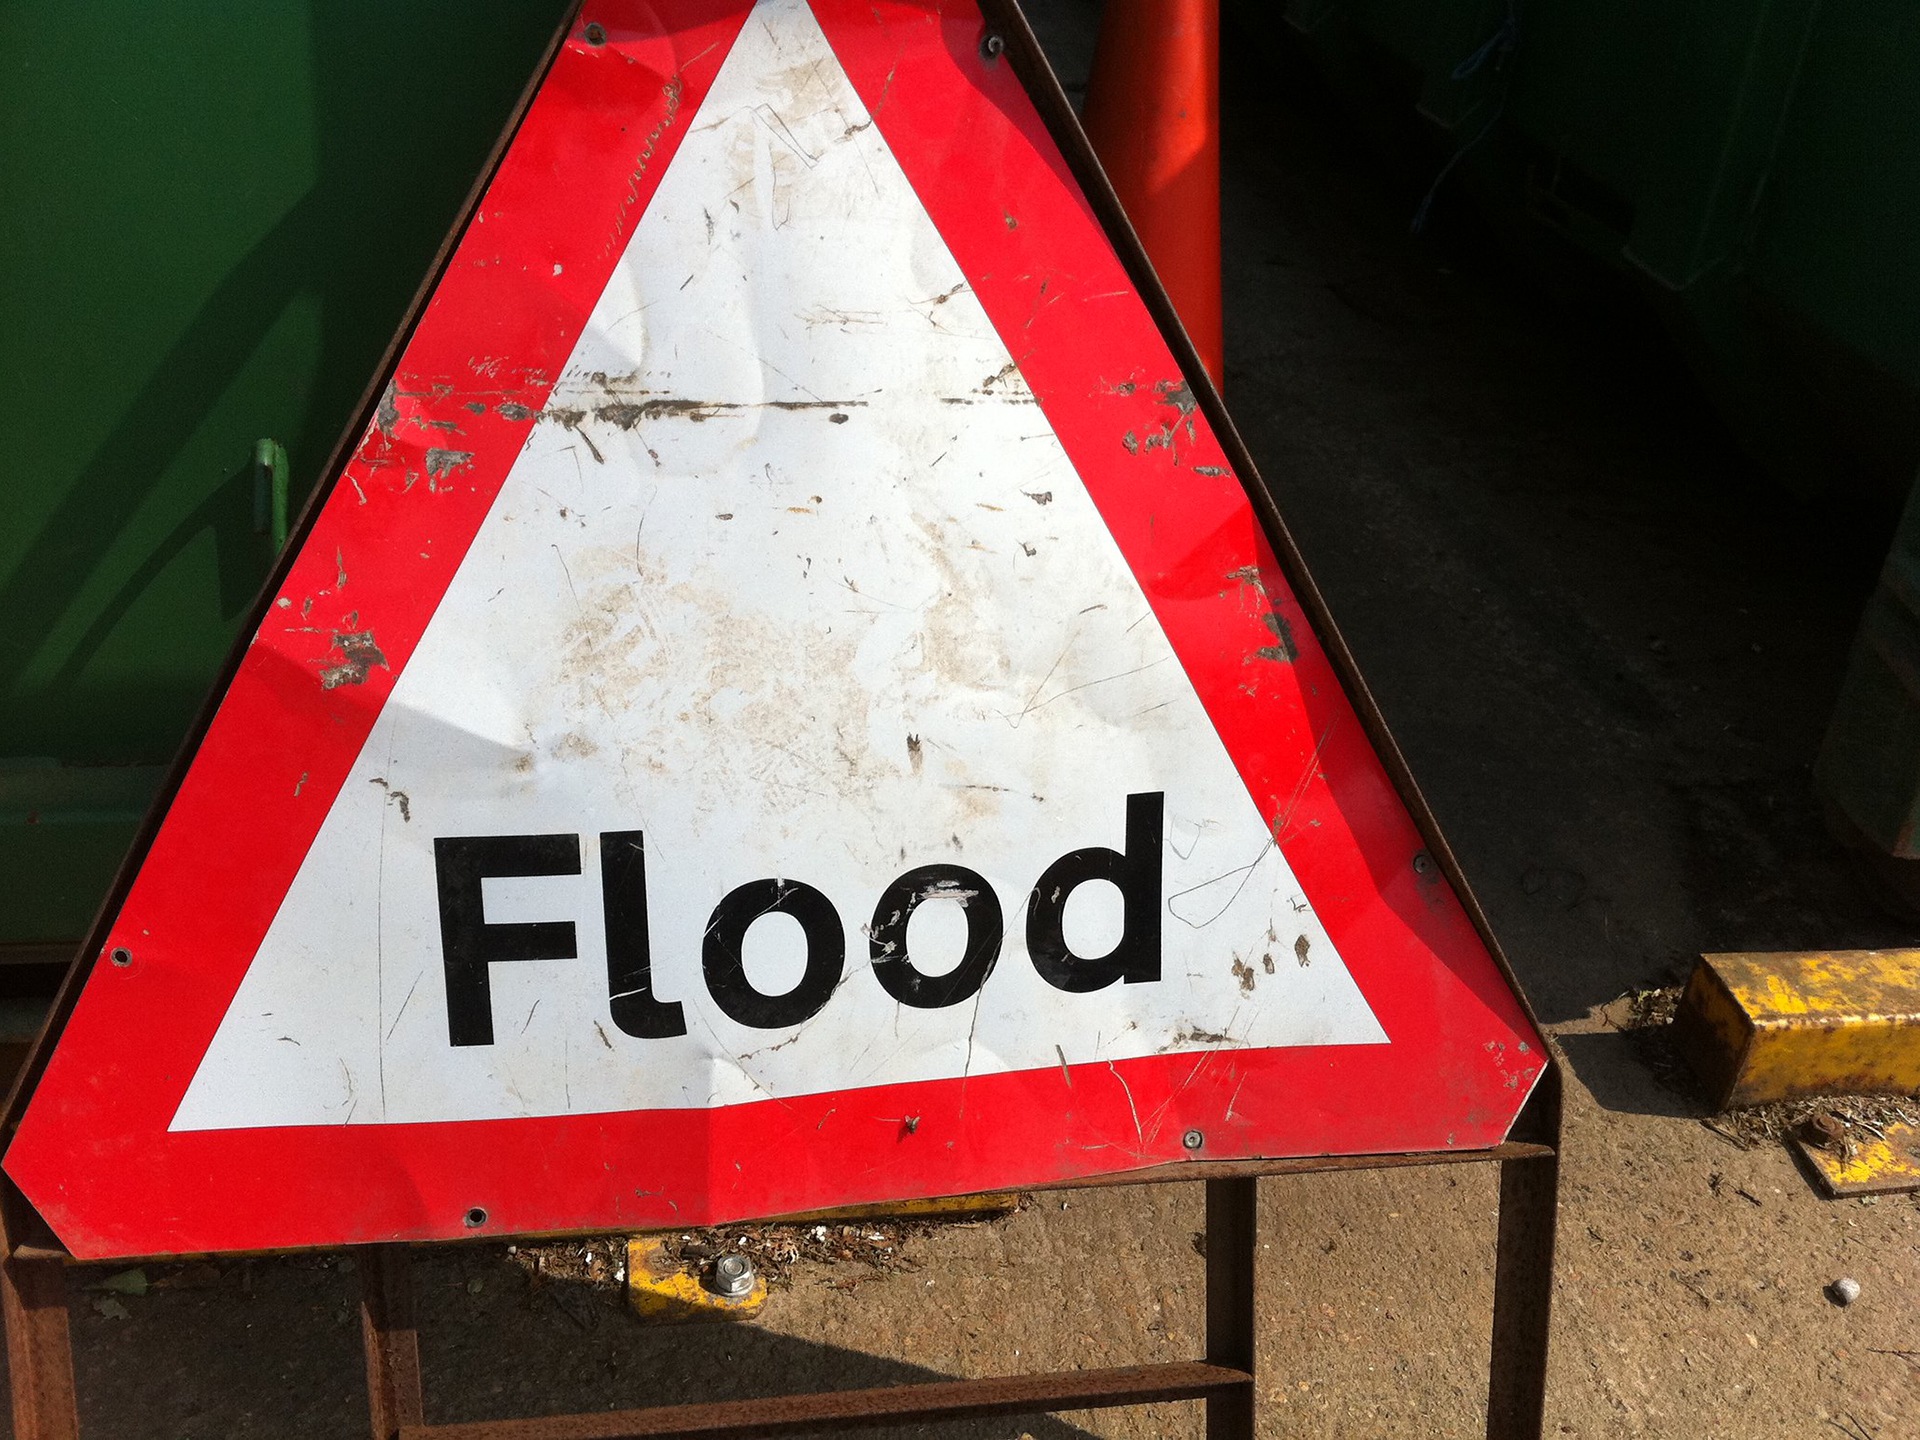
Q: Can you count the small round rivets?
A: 6